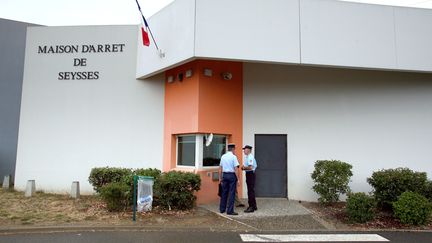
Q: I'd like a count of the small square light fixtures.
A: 3